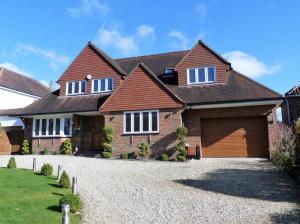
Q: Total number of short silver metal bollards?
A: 4